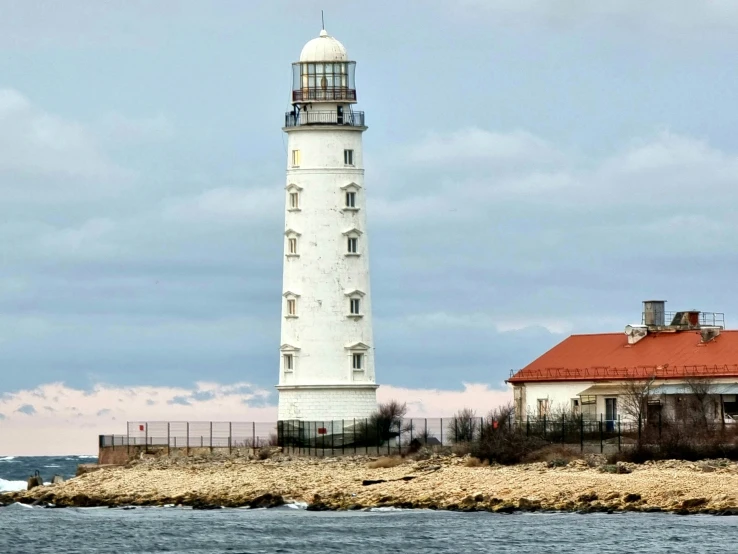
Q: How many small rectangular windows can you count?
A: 10